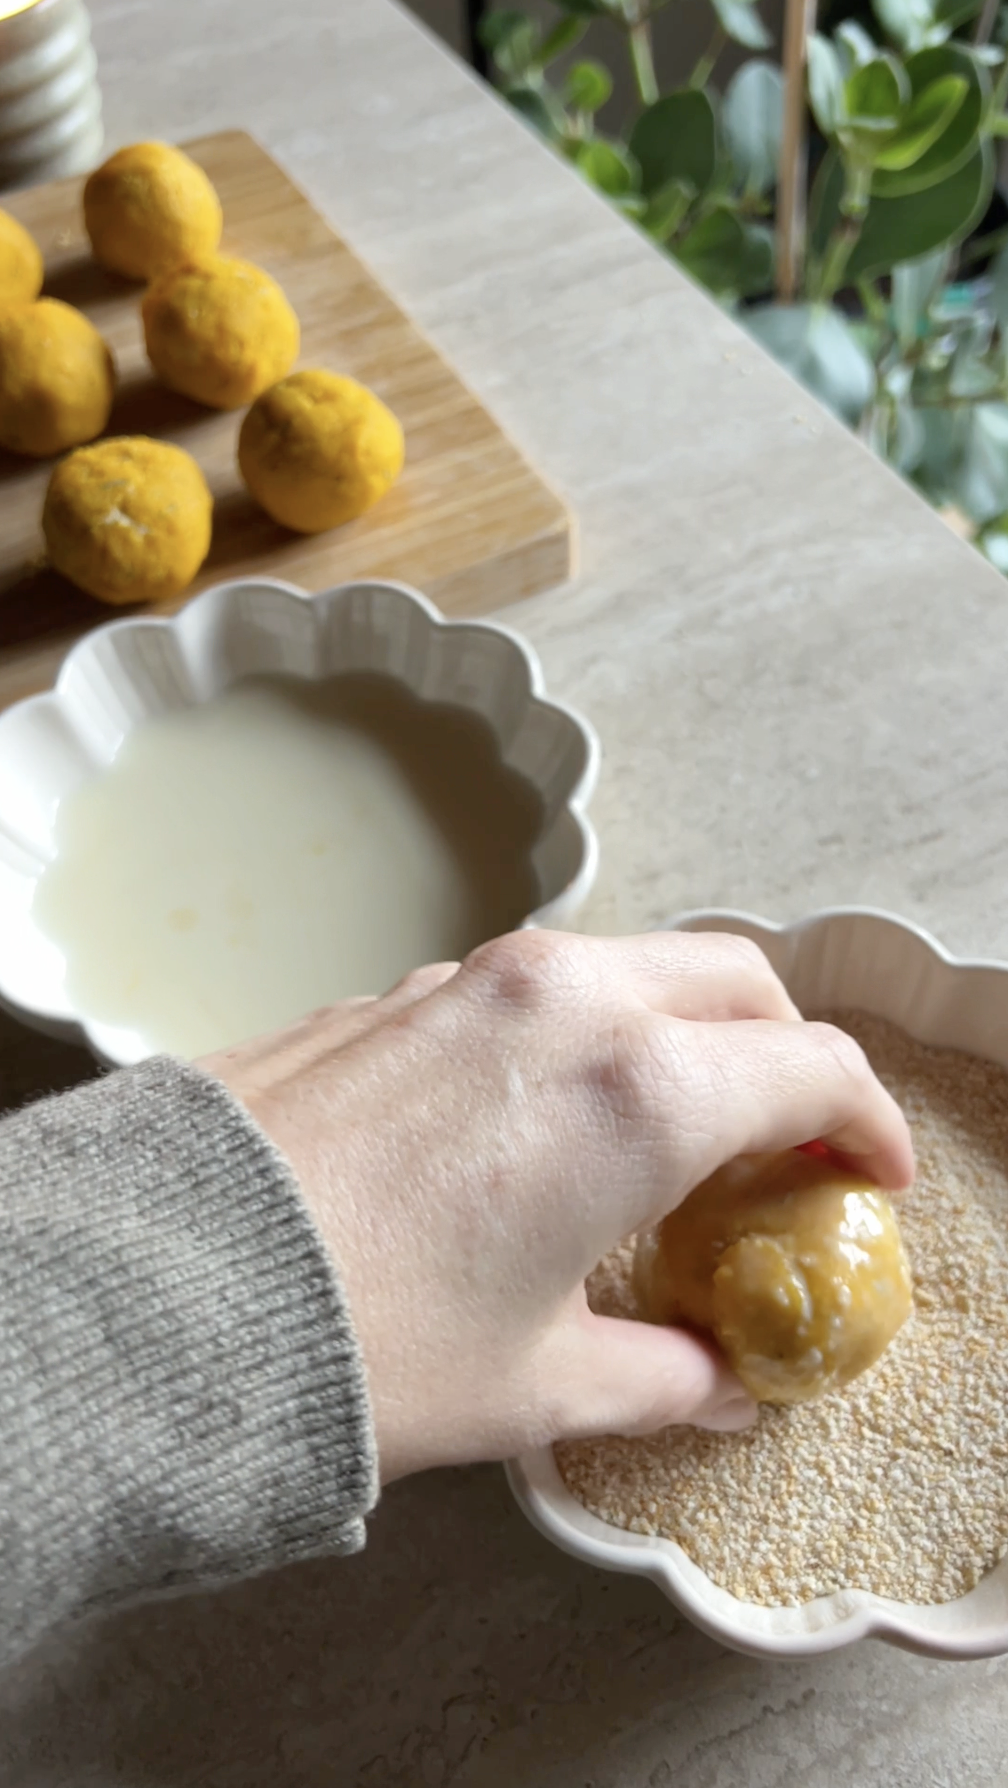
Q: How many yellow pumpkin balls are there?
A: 7